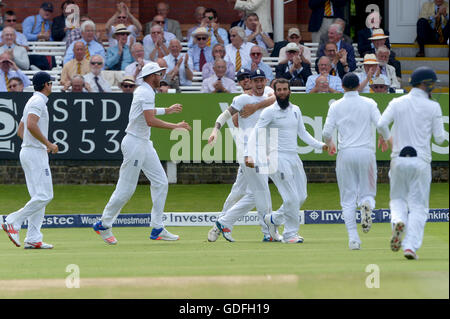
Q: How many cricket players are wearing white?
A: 7